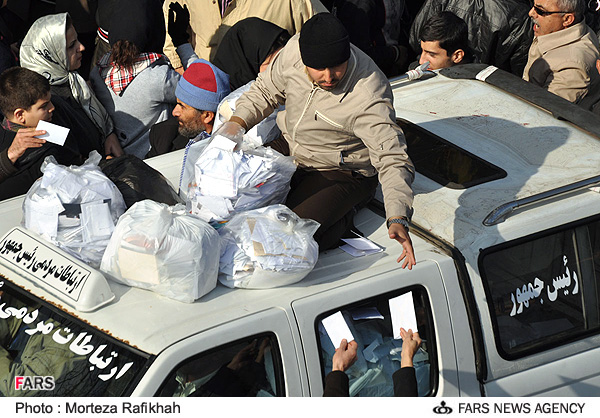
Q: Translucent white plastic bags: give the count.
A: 5